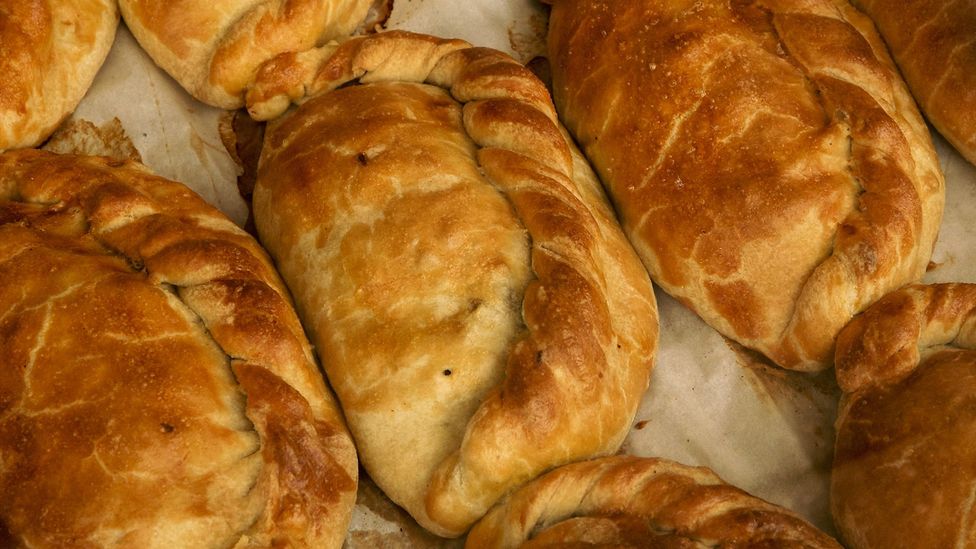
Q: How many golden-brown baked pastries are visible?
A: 8